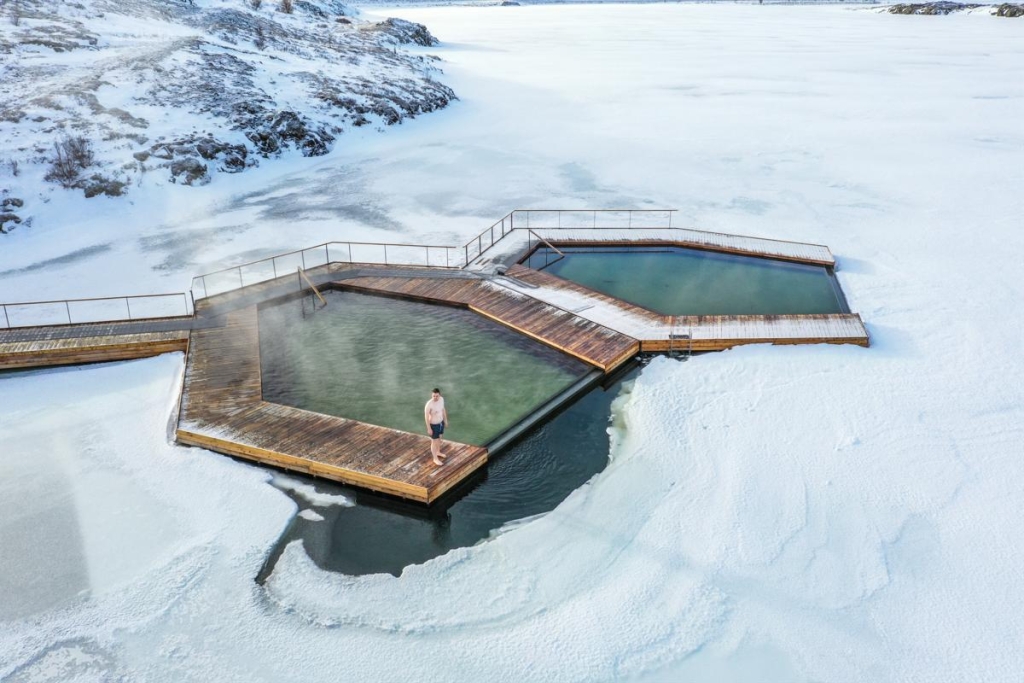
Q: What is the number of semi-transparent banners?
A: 0